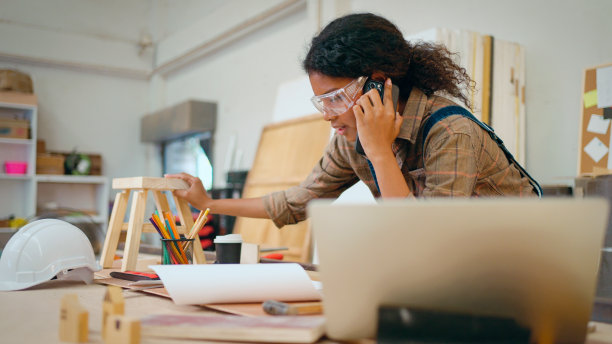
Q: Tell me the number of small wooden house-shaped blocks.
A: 3